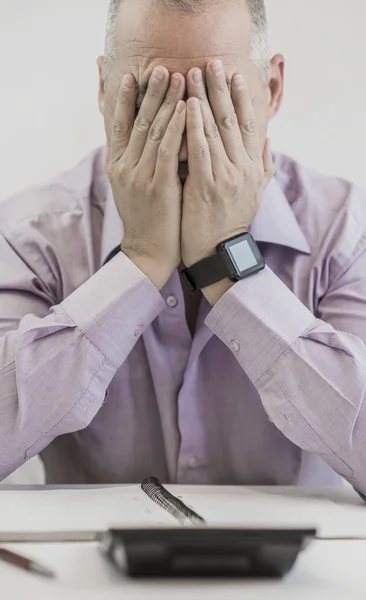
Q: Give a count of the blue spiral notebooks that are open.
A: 0